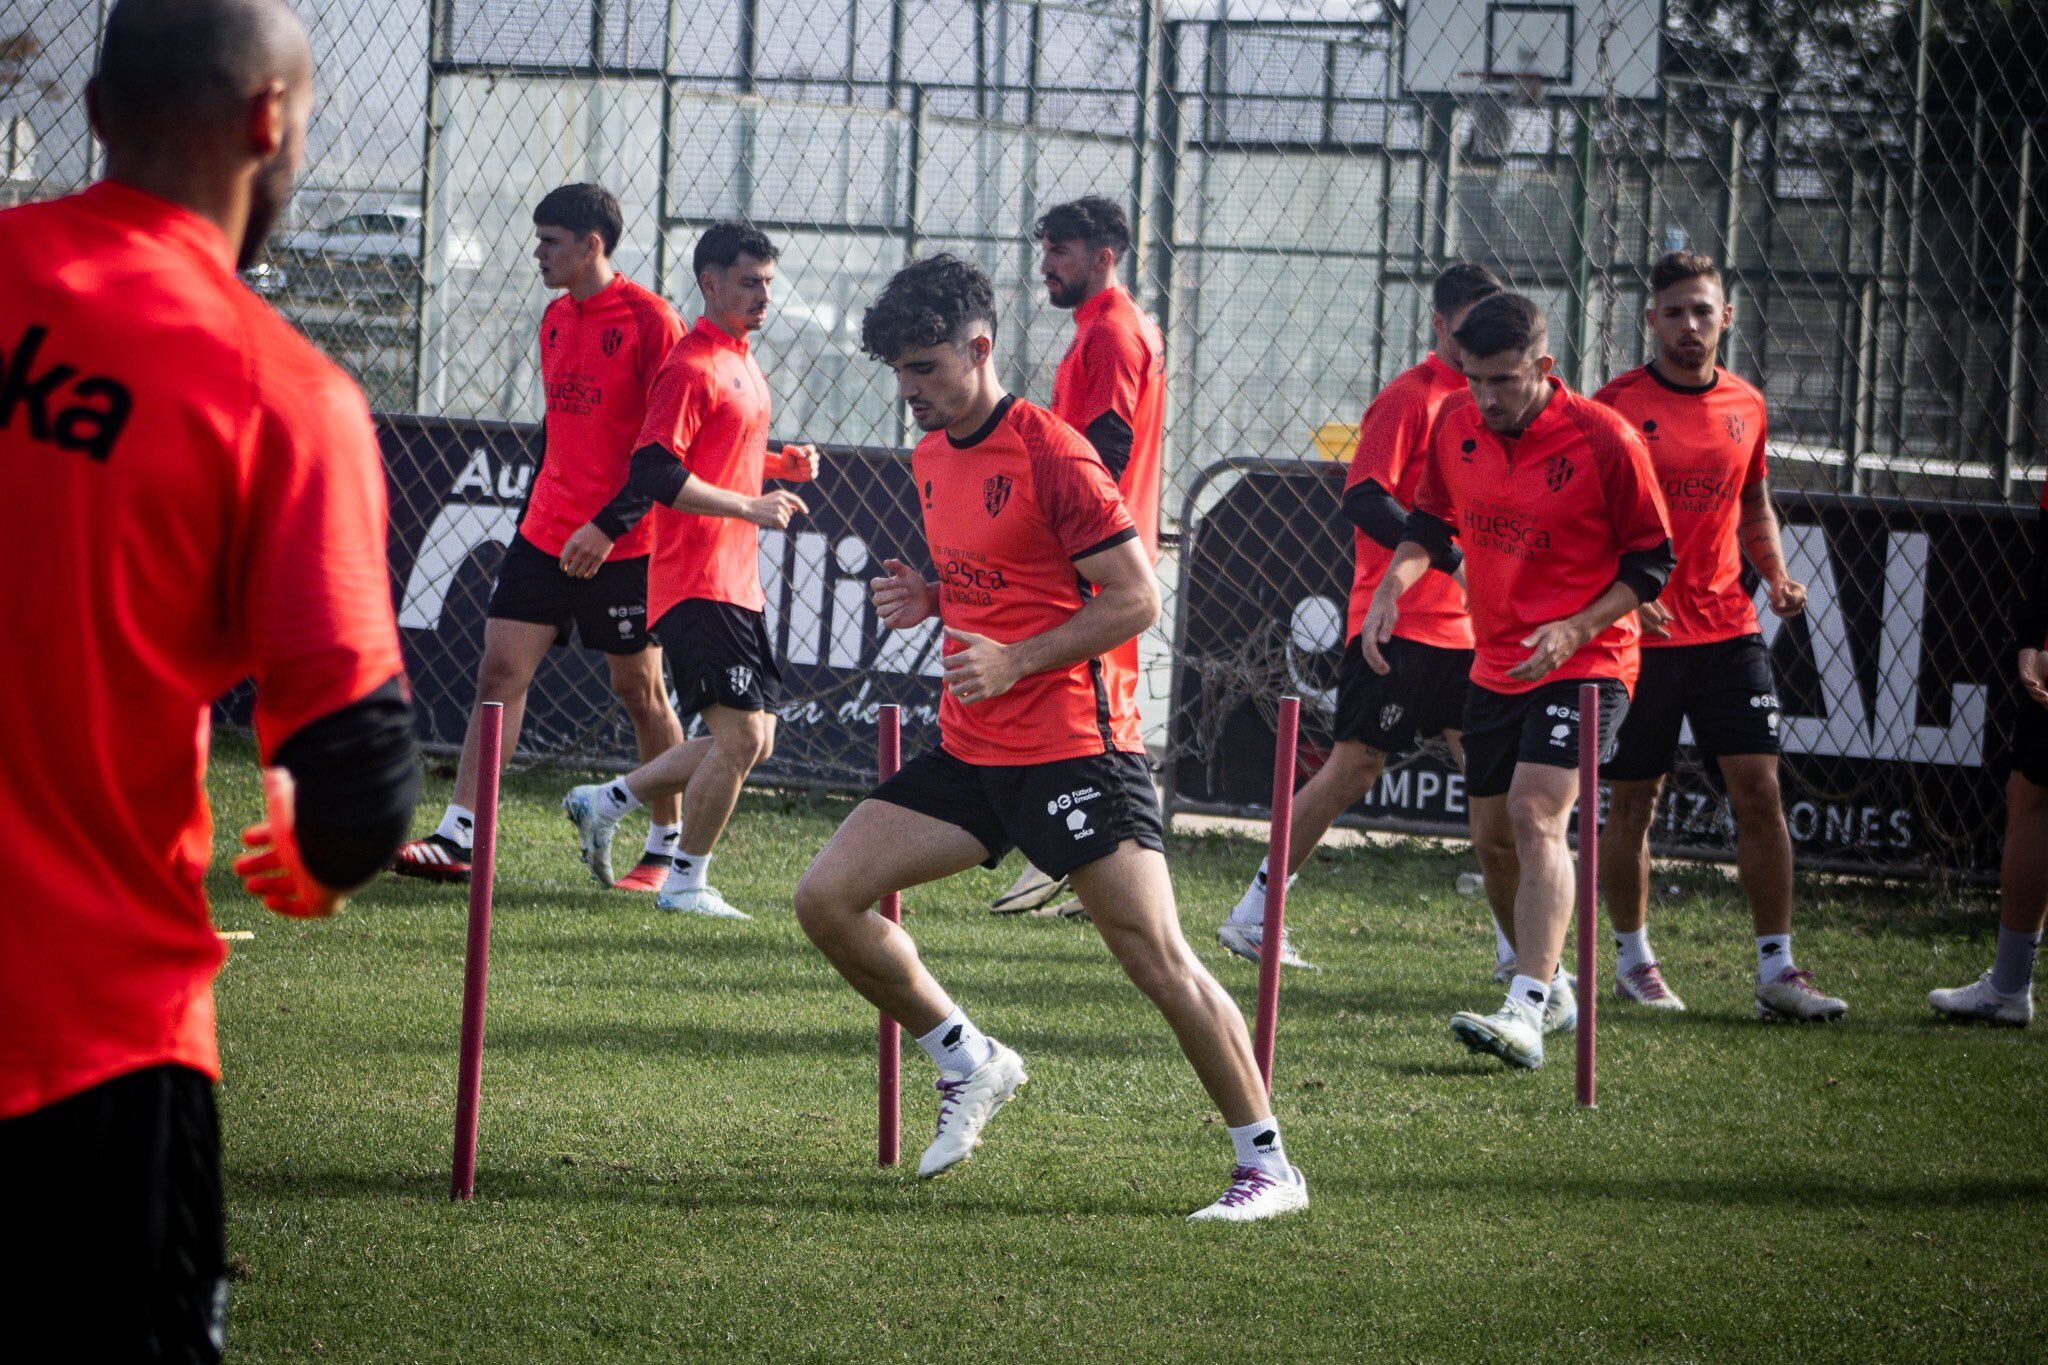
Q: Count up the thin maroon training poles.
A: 4